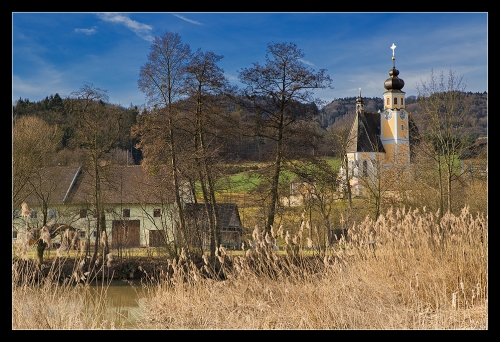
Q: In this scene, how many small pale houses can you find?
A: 1